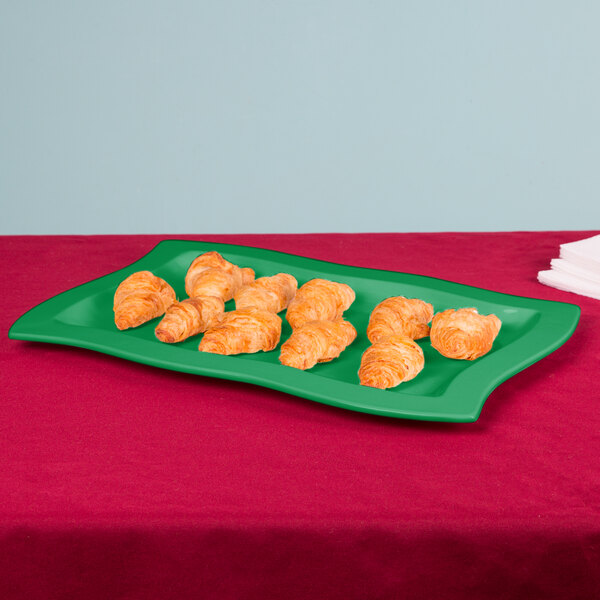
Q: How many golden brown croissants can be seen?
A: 10